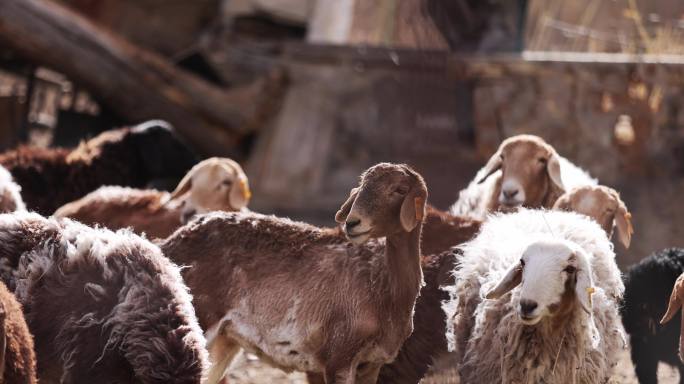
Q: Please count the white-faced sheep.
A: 1